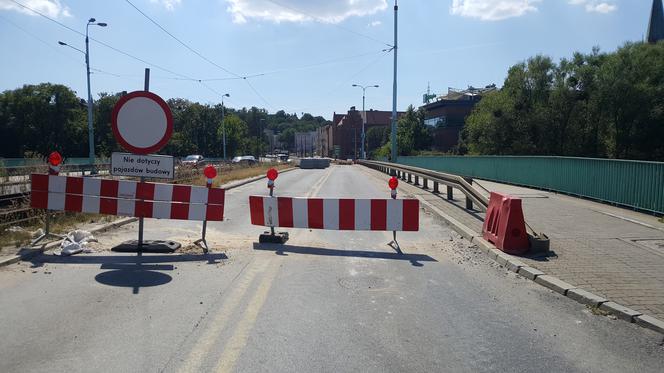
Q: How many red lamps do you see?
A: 4